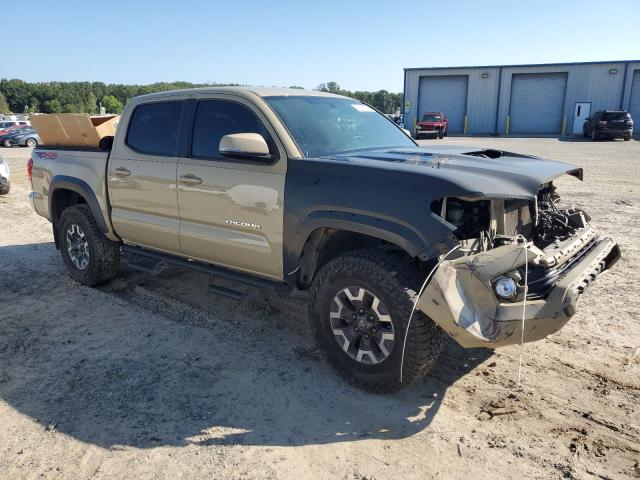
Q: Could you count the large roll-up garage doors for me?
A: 3